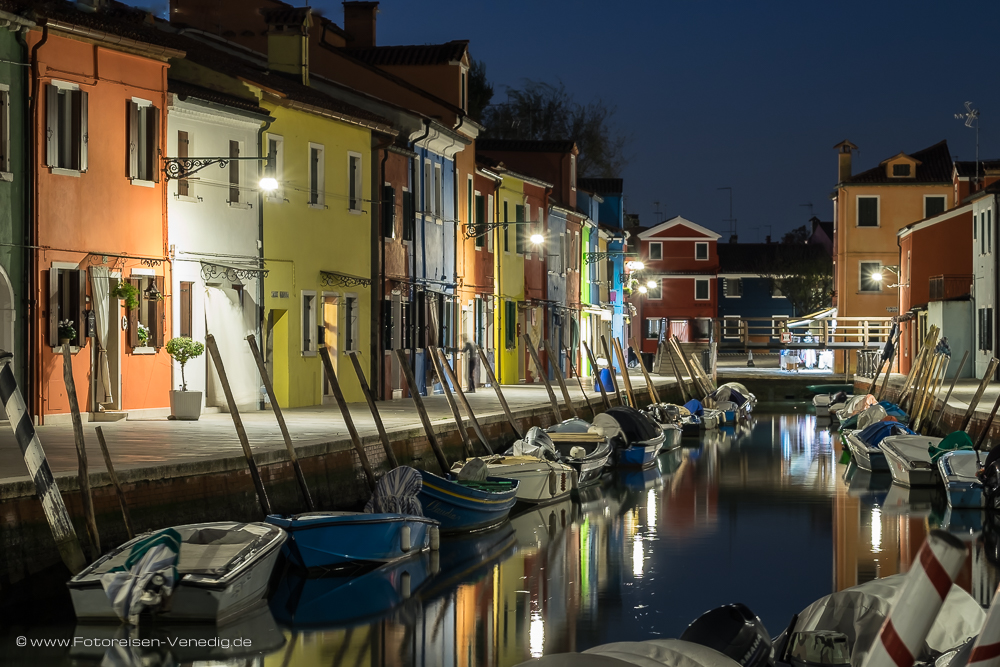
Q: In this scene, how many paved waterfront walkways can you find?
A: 2